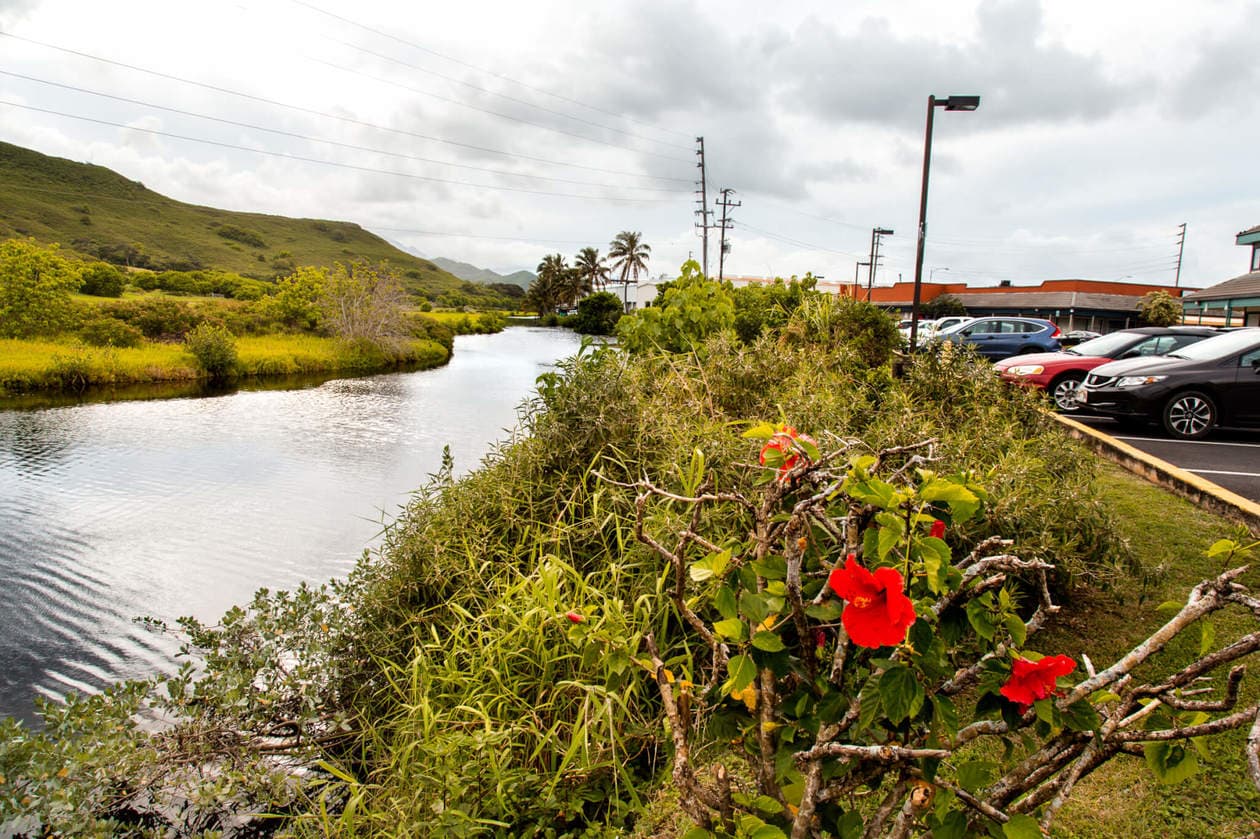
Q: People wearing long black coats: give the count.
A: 0